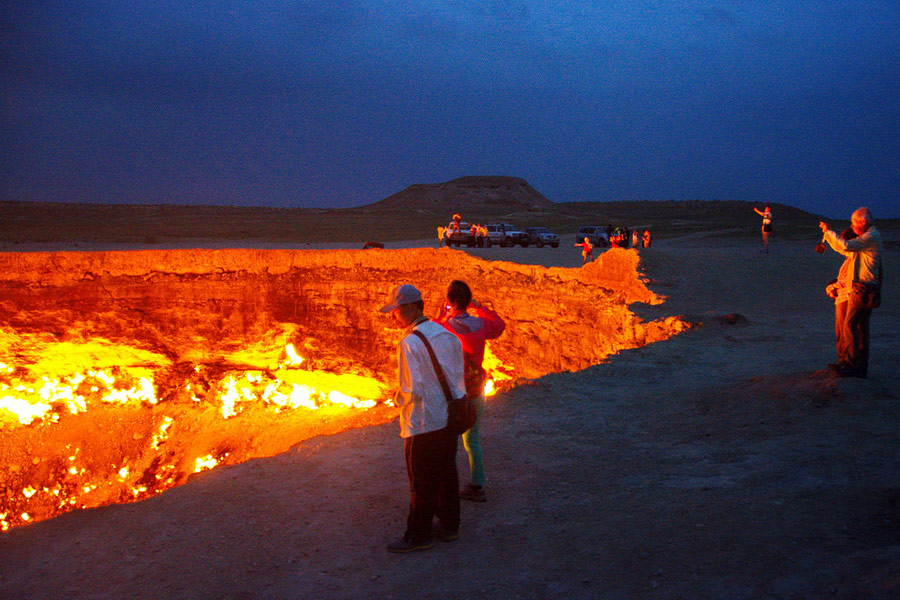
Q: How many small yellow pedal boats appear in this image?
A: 0